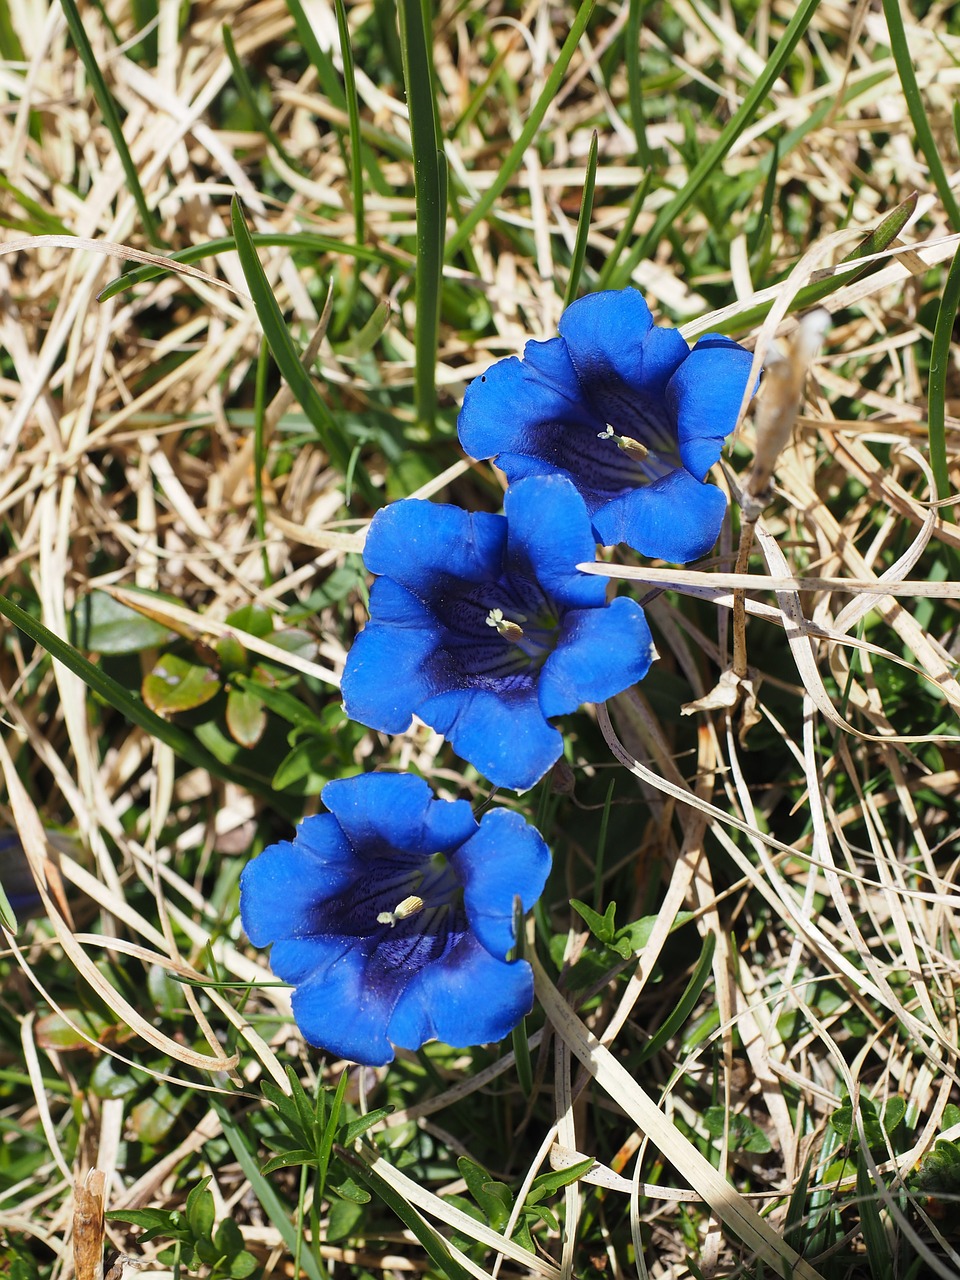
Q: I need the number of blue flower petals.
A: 15